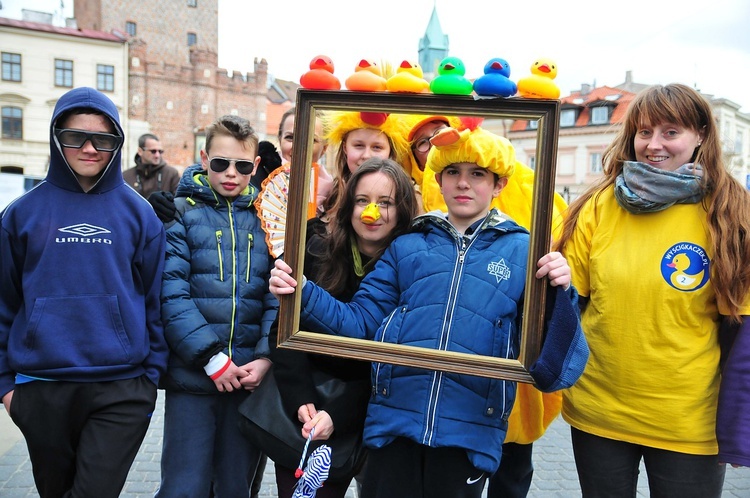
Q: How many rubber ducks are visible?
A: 6